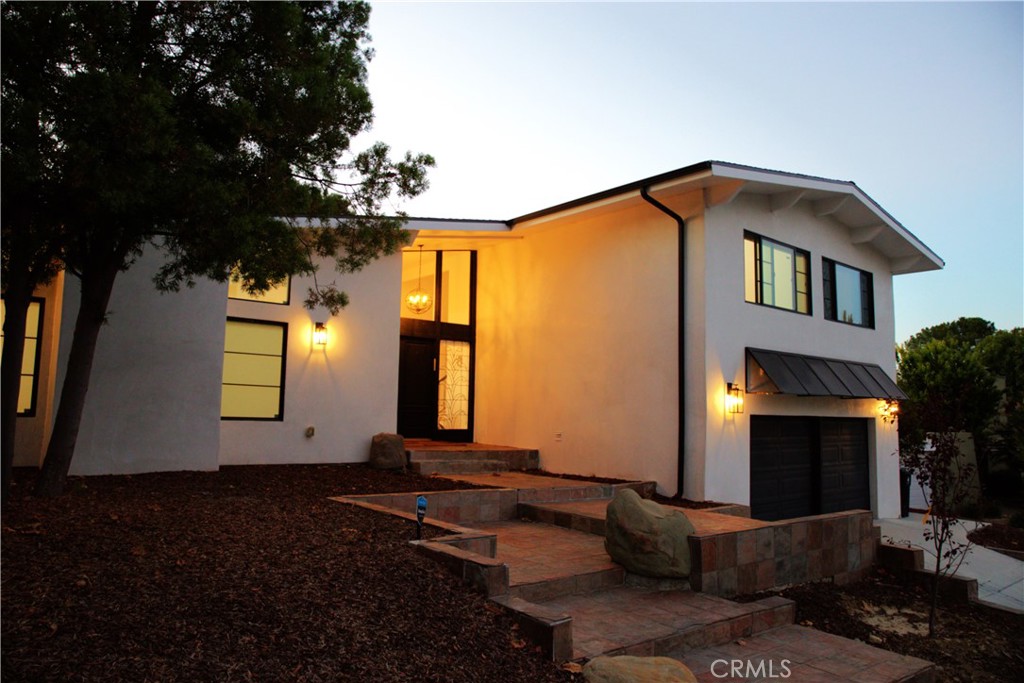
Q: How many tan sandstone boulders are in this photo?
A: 3